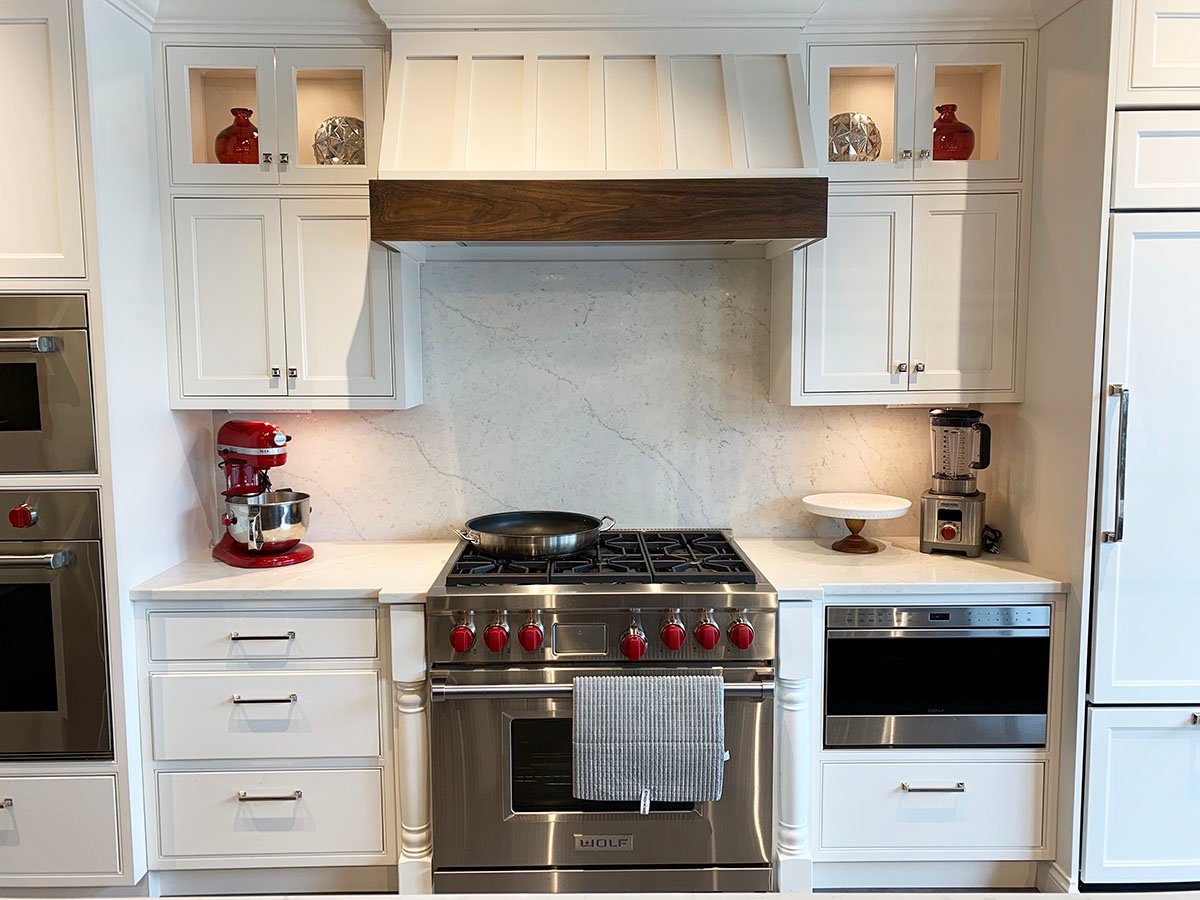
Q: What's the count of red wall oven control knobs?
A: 1